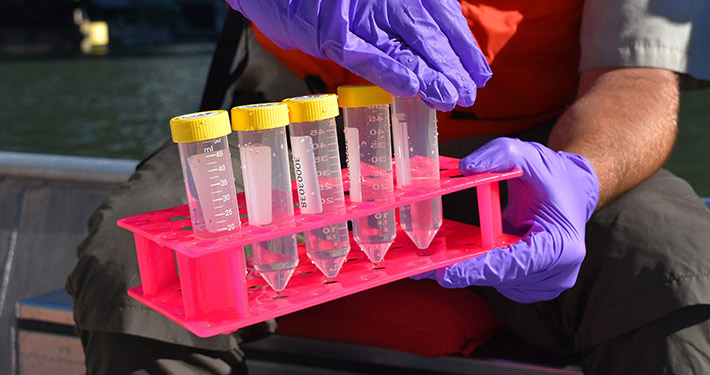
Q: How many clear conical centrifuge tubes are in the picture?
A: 5